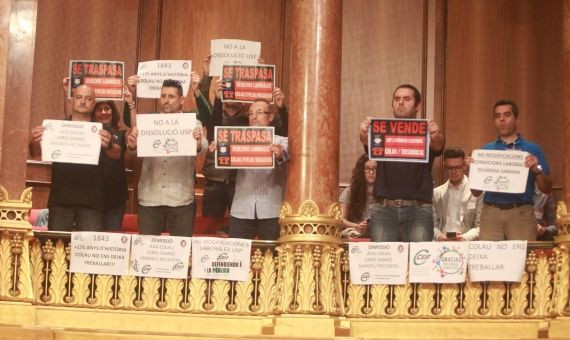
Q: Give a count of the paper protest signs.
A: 15